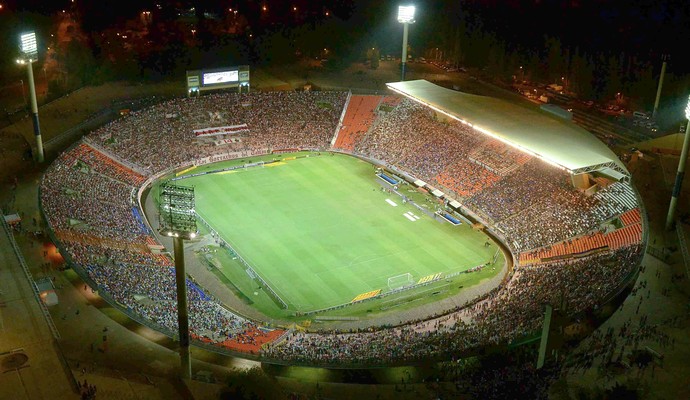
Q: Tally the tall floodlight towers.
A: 4